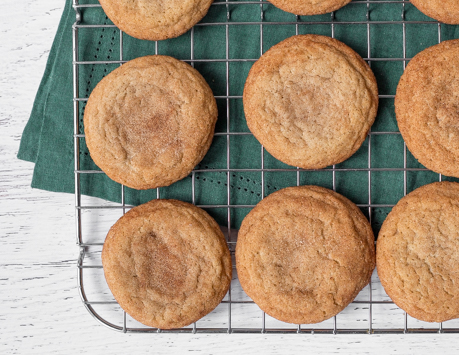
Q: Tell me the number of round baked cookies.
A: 9